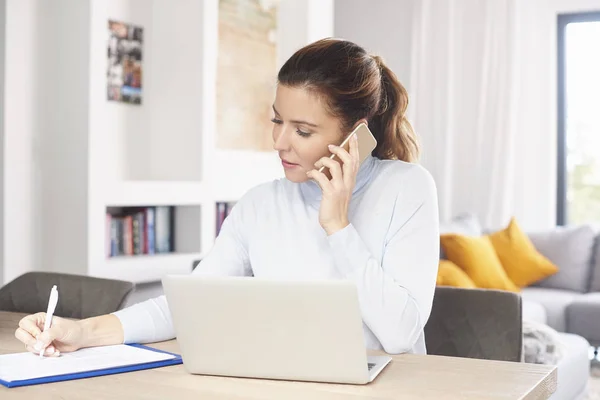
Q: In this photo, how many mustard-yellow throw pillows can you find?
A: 3